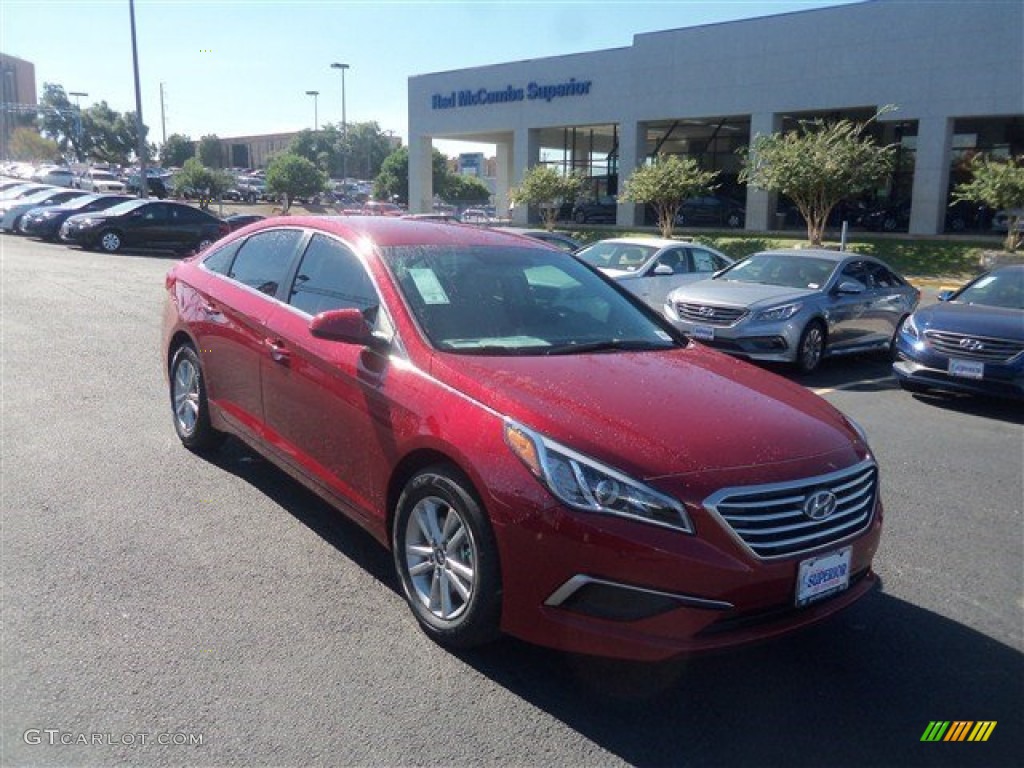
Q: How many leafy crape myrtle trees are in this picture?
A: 4